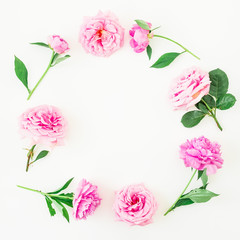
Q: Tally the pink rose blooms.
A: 4